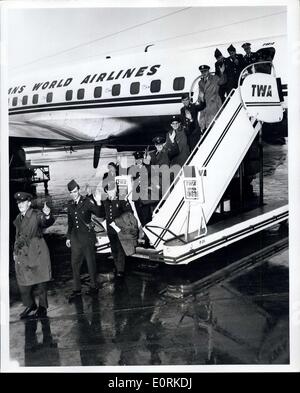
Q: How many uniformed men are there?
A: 11